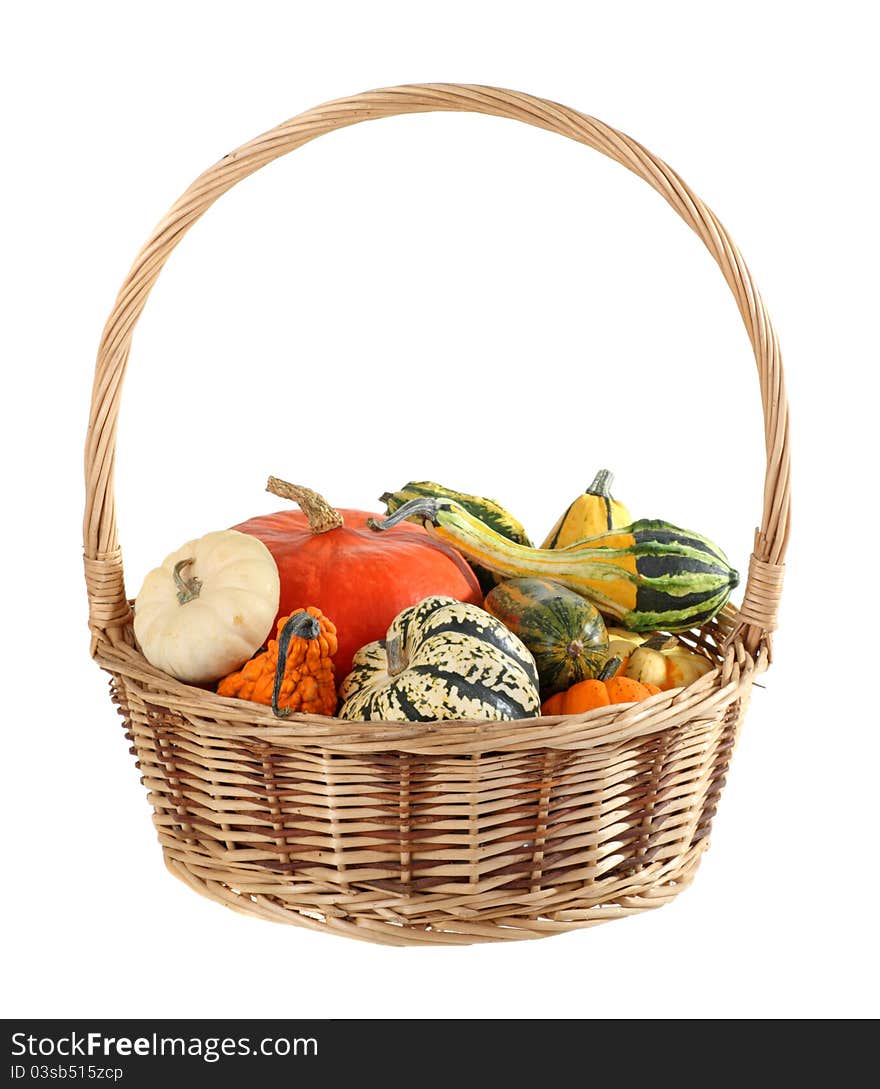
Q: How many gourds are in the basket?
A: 10